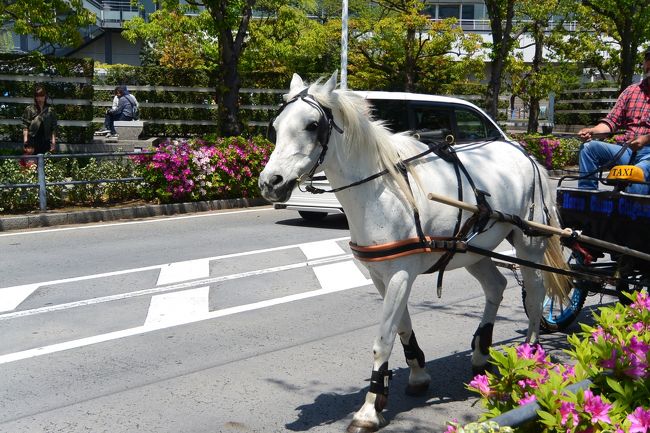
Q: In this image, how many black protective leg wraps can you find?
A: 3